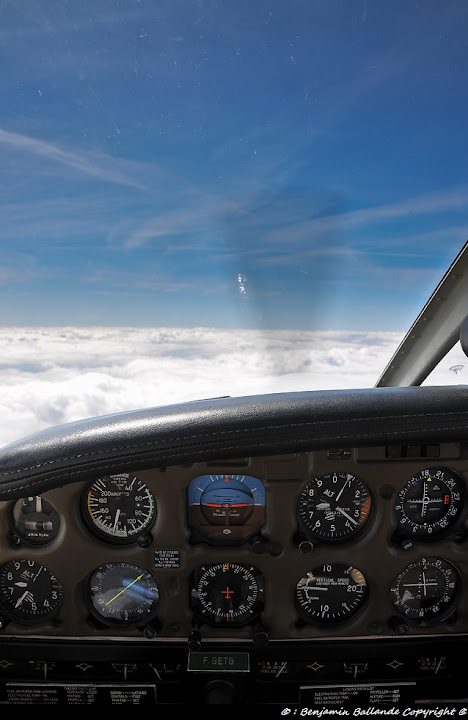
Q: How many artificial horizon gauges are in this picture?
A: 1